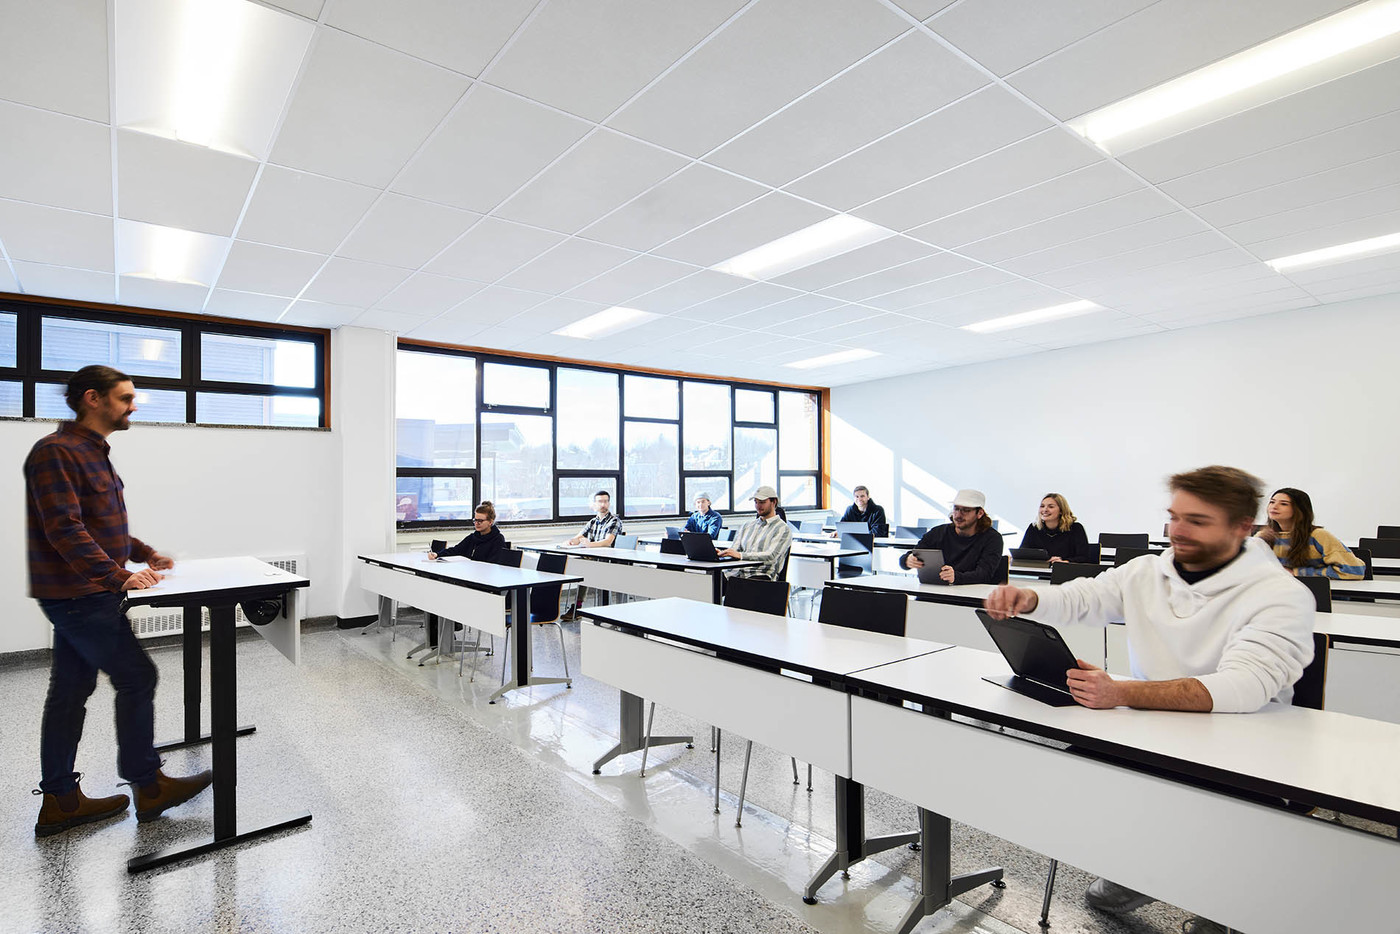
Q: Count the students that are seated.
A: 9